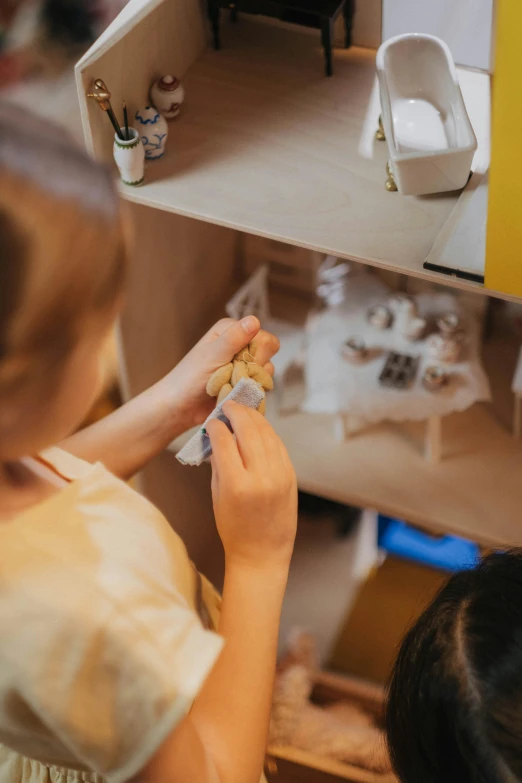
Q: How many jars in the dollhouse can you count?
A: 3